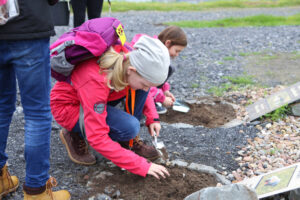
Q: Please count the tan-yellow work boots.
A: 2